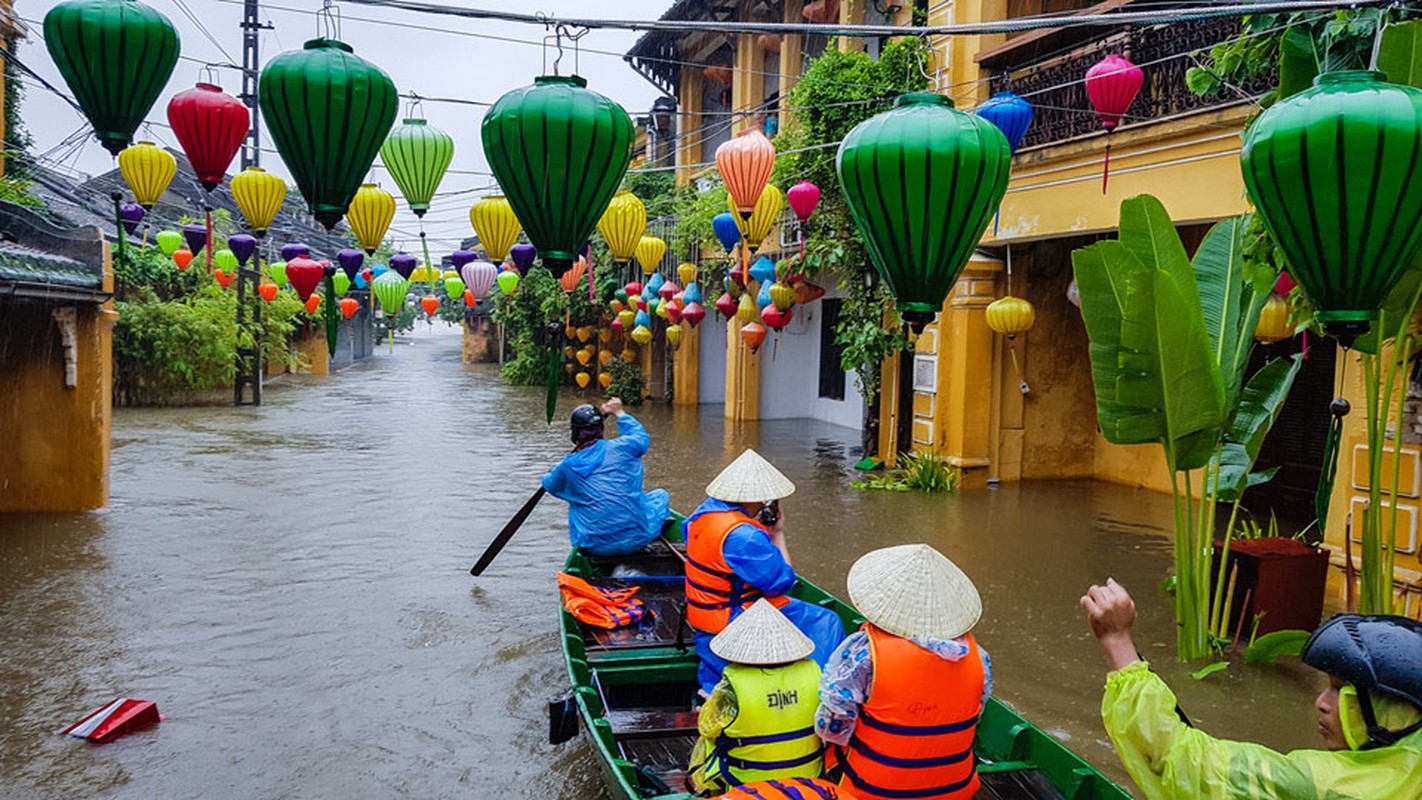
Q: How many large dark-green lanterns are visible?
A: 5